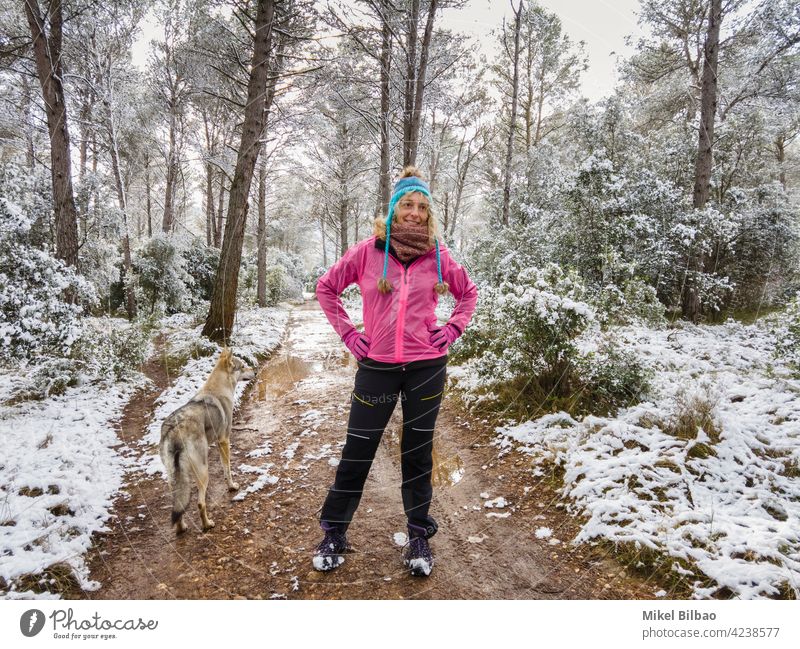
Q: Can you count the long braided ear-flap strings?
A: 2